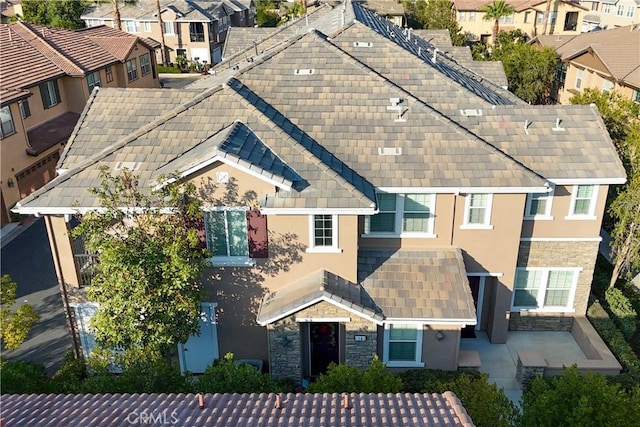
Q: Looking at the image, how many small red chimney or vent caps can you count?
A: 3